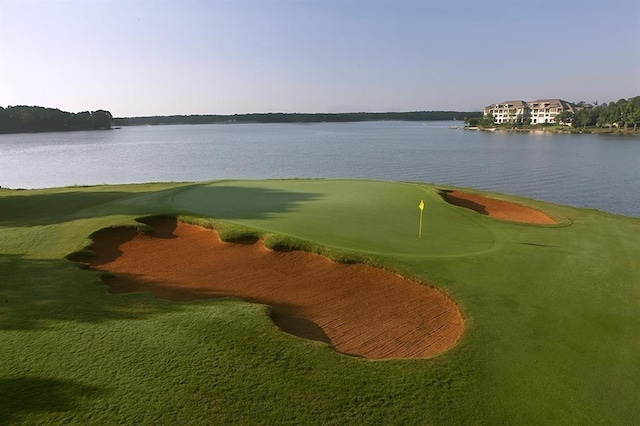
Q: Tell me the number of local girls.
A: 0